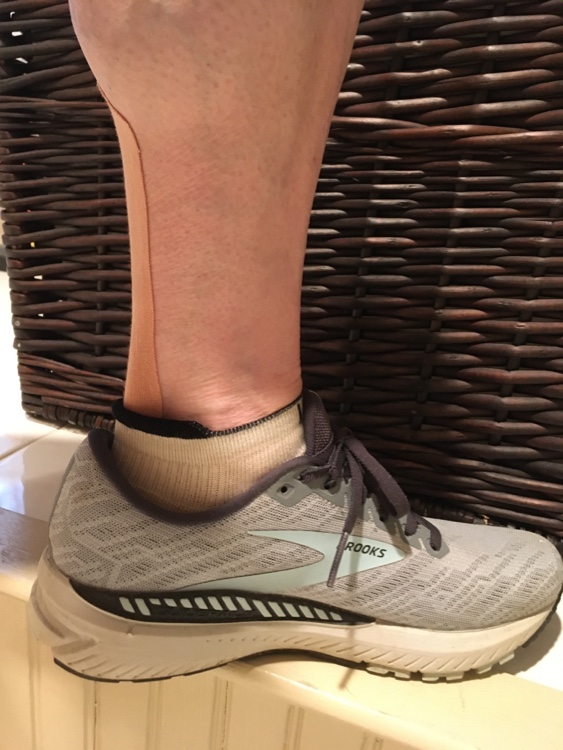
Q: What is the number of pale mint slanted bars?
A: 15